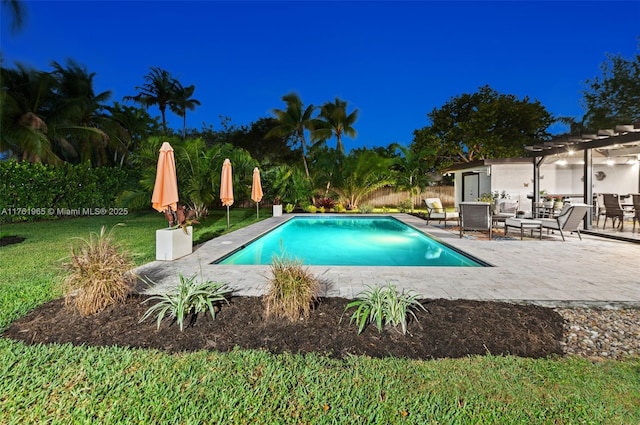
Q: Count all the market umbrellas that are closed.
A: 3